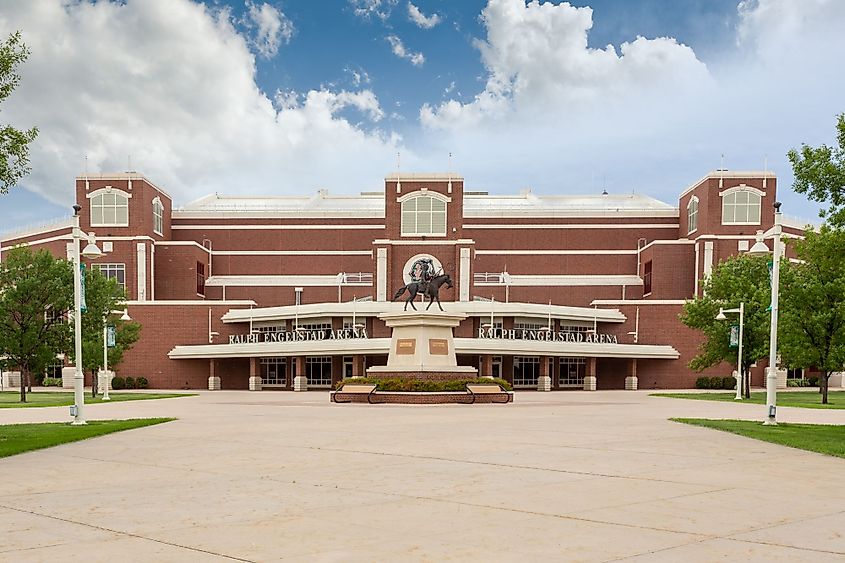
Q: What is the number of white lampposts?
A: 4